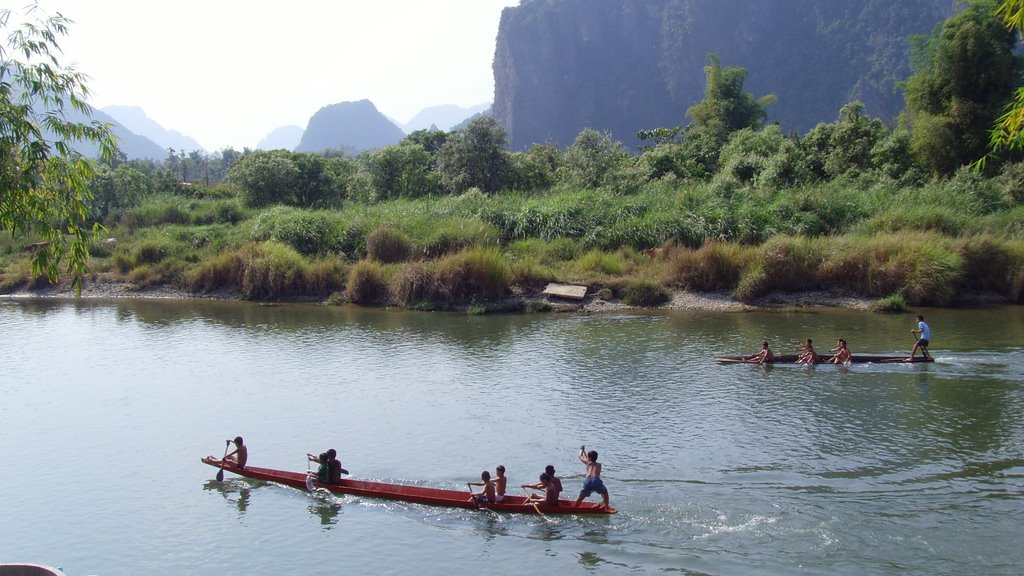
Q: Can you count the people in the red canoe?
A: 8